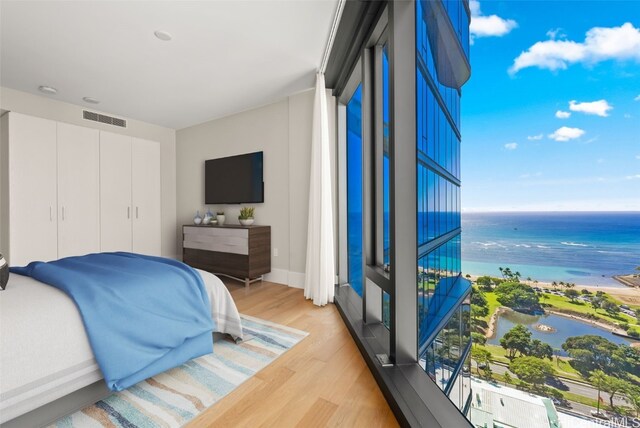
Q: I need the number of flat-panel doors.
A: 4